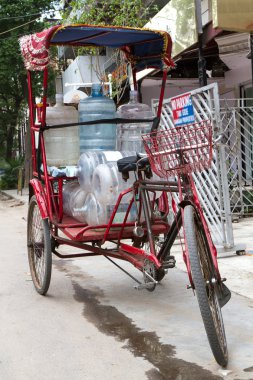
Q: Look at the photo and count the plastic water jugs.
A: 7